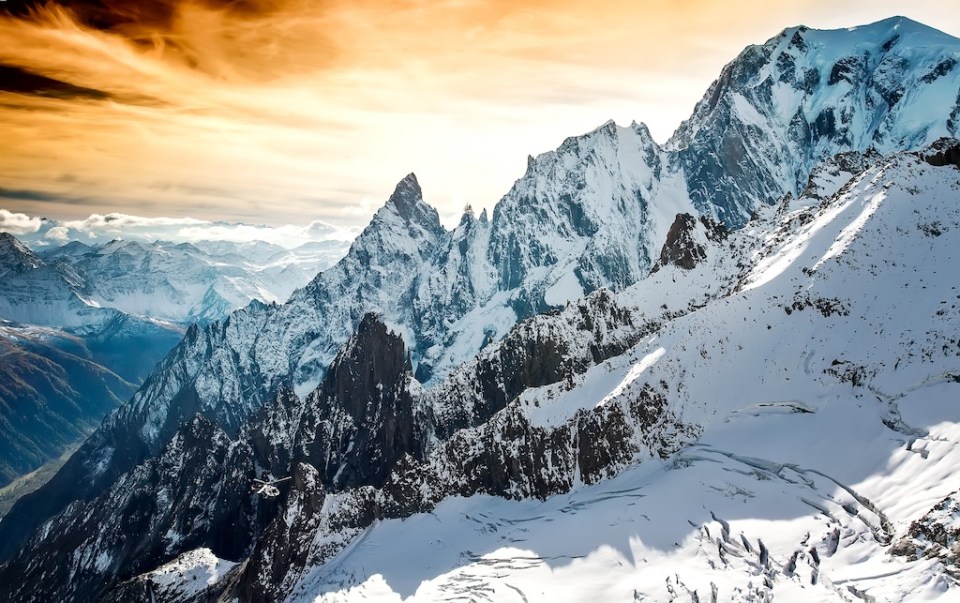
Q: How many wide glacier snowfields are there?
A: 1